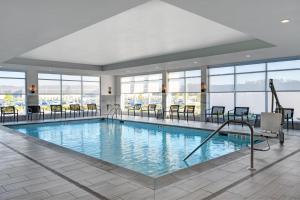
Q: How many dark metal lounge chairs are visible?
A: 12